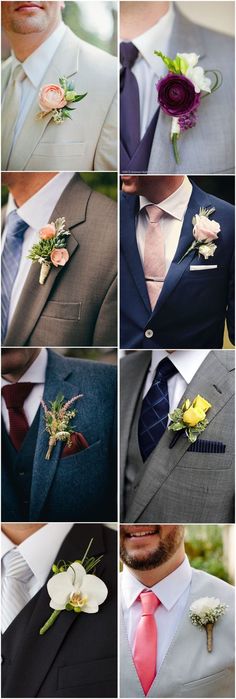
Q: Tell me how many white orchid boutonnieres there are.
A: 1